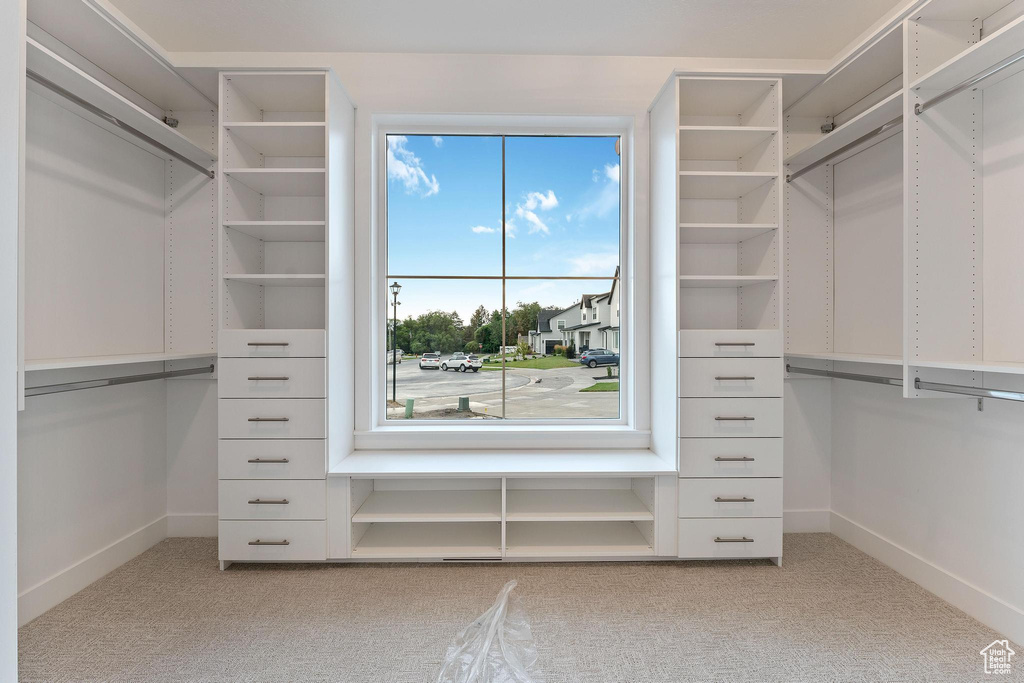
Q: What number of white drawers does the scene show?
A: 12